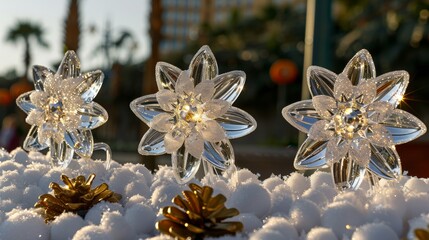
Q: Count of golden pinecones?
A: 2